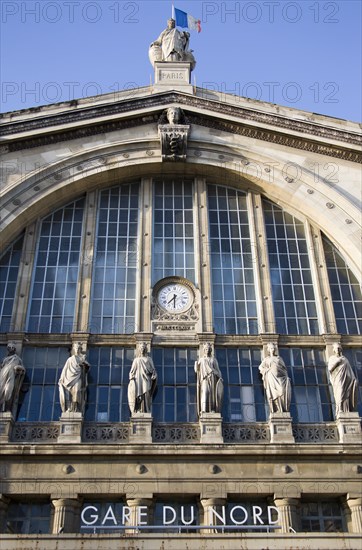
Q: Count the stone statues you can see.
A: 7